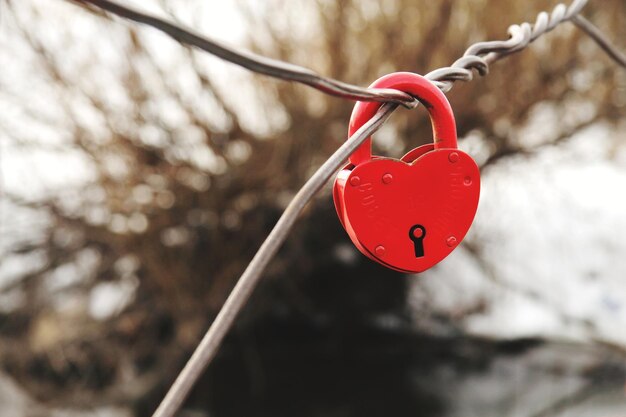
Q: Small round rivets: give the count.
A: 6